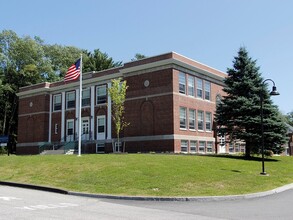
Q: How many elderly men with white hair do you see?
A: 0